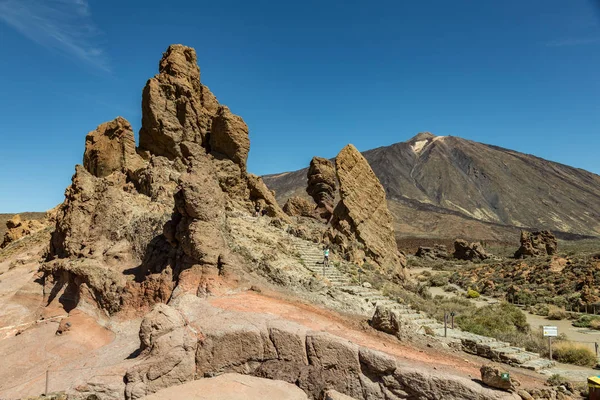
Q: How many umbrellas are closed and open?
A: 0